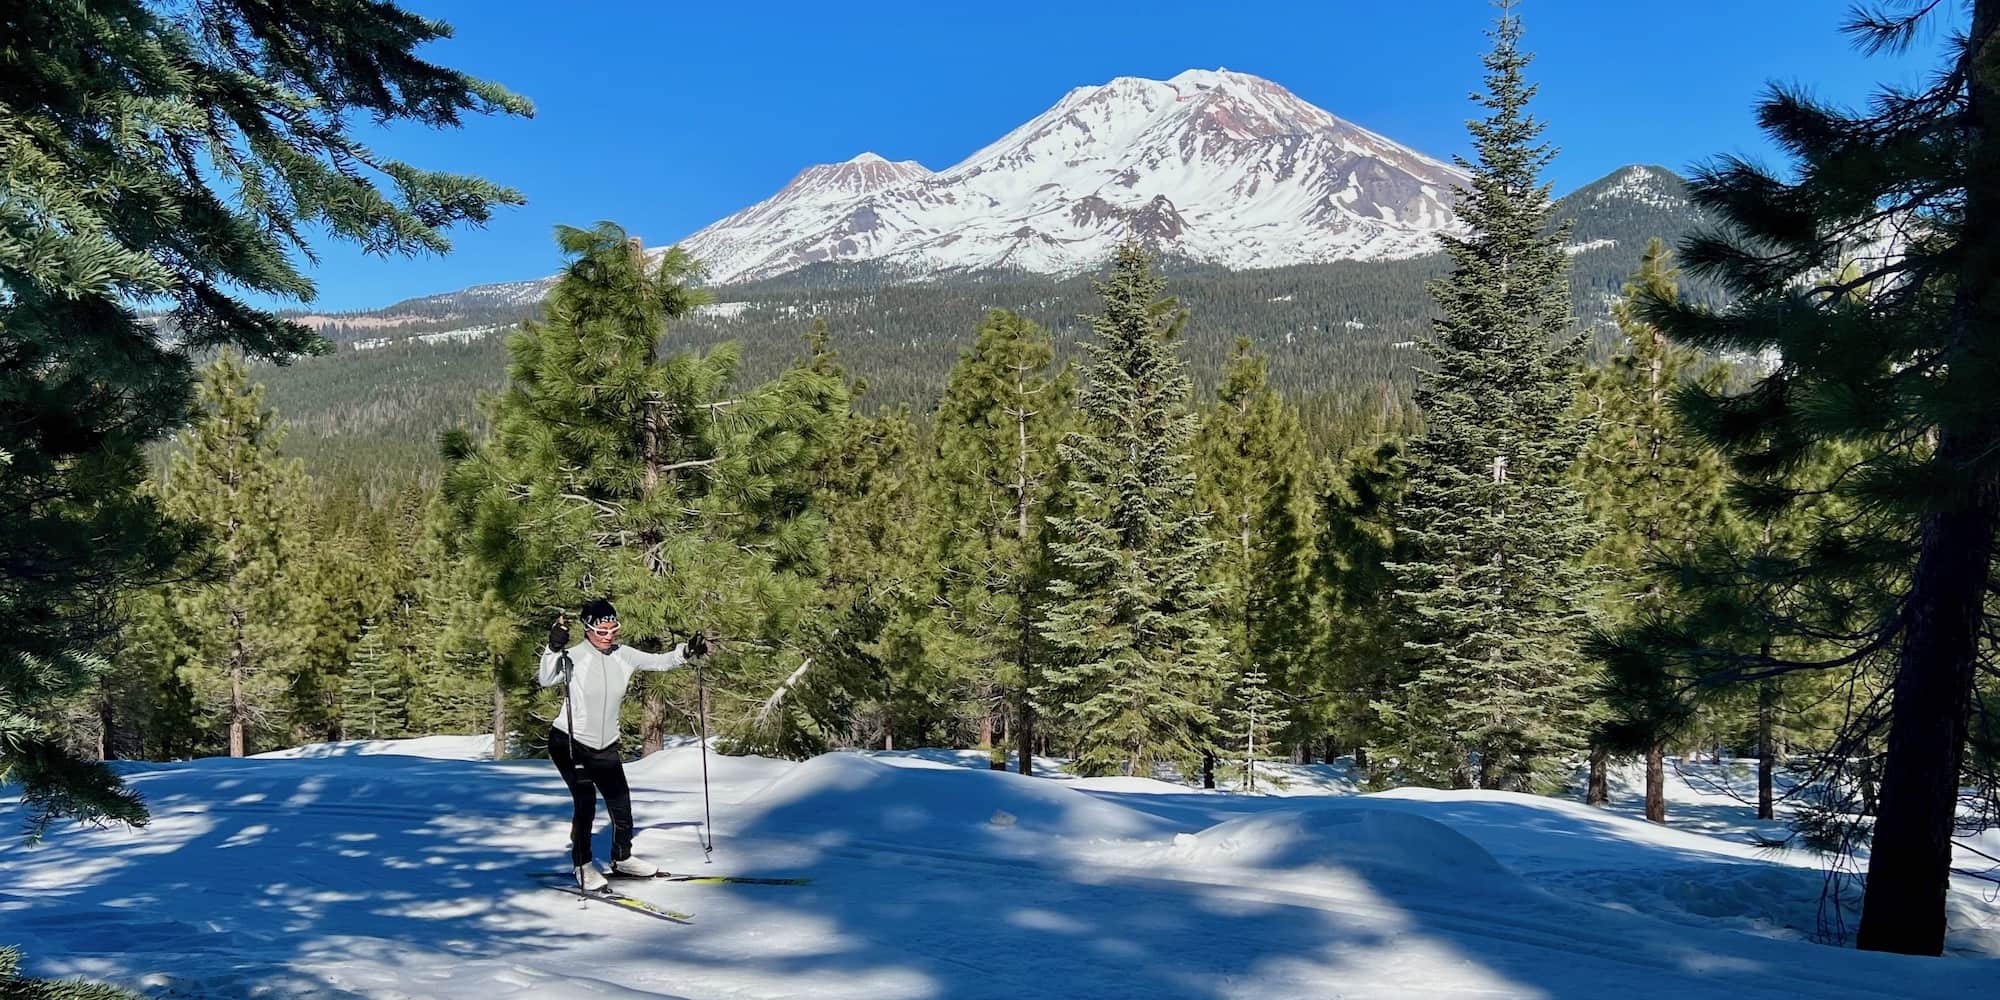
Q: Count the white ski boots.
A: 2